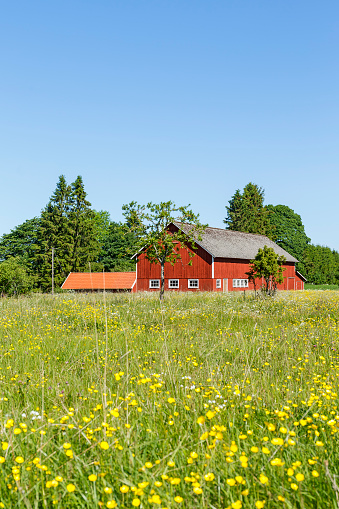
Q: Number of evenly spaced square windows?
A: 3